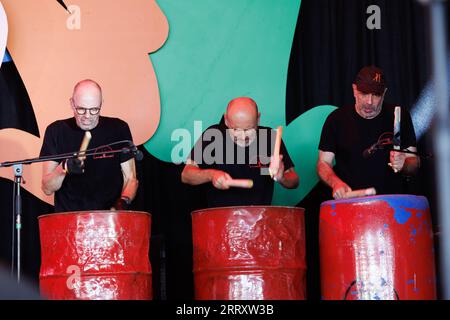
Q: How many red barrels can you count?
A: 3